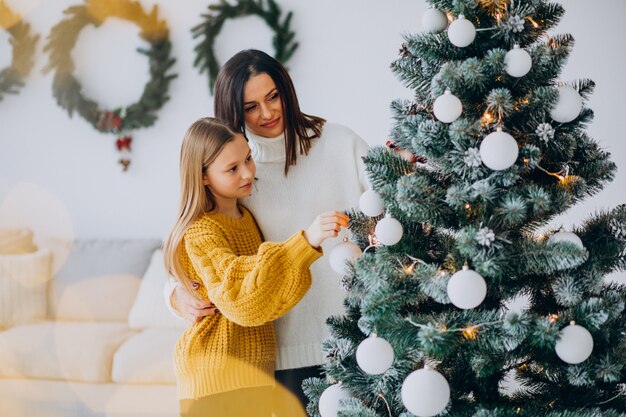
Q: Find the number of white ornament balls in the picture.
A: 15